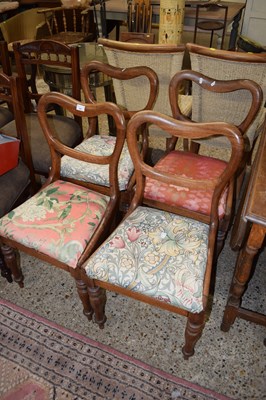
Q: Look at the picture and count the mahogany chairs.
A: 4